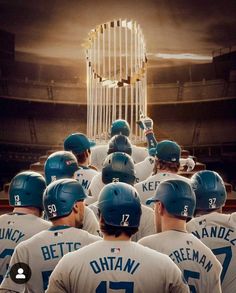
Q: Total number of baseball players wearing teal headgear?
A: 11